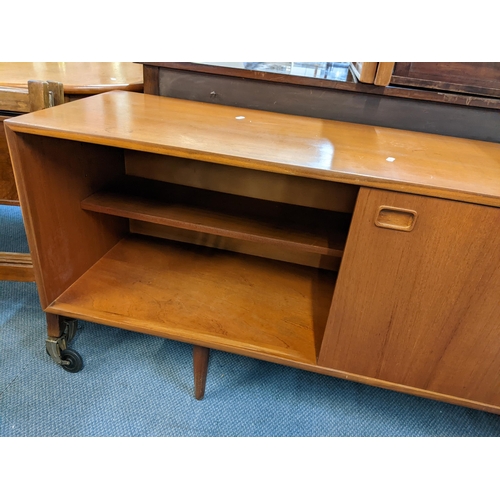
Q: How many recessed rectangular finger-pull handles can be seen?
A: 1